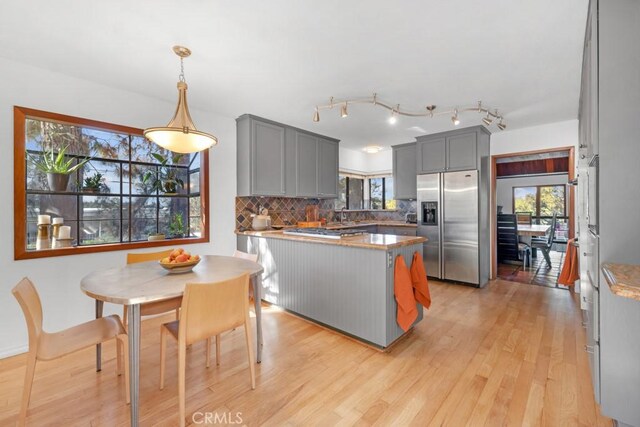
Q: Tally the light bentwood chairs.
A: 4